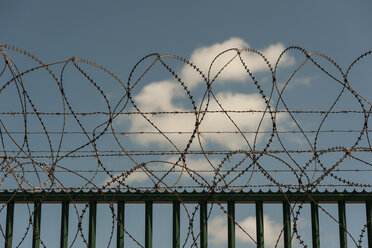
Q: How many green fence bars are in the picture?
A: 14